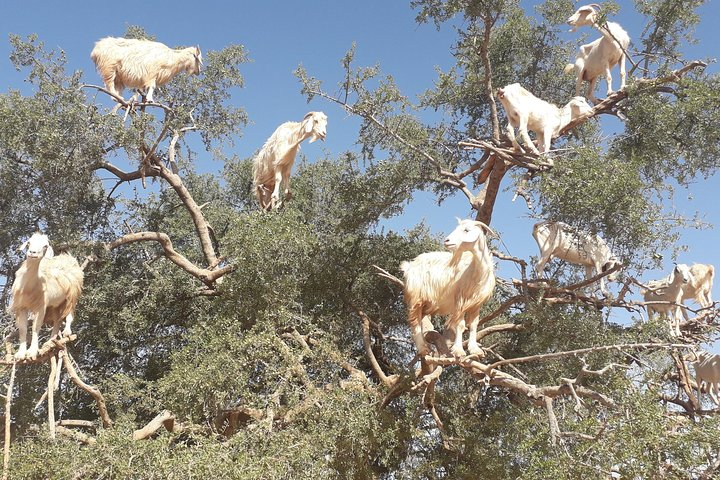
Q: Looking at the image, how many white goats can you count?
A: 10